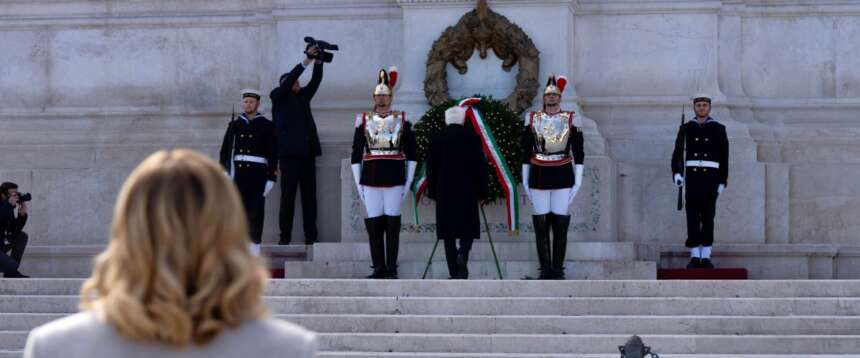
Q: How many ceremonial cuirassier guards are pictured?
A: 2